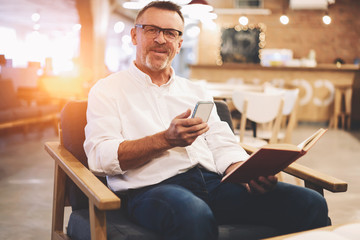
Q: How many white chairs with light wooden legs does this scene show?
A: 2